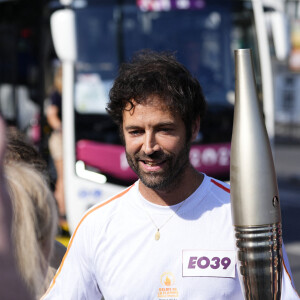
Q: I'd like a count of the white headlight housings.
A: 1